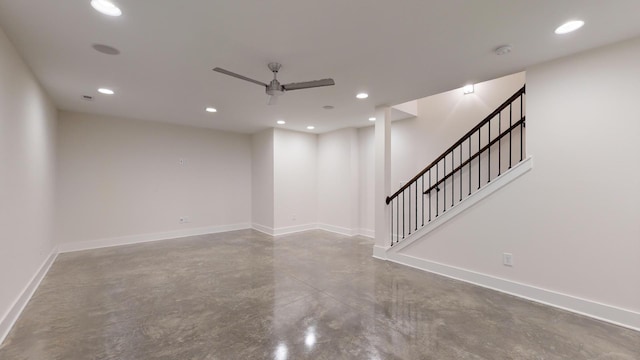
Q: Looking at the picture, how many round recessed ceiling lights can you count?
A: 8